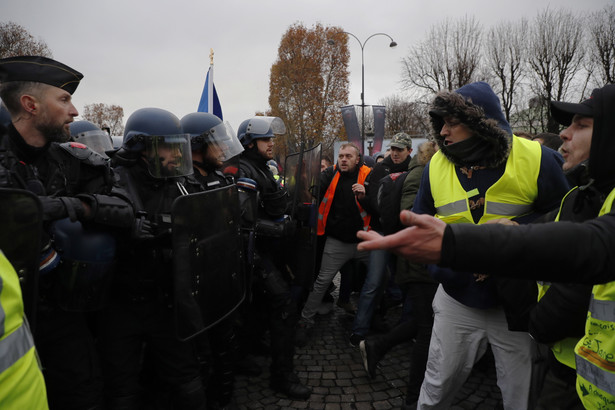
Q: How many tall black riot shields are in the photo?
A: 3